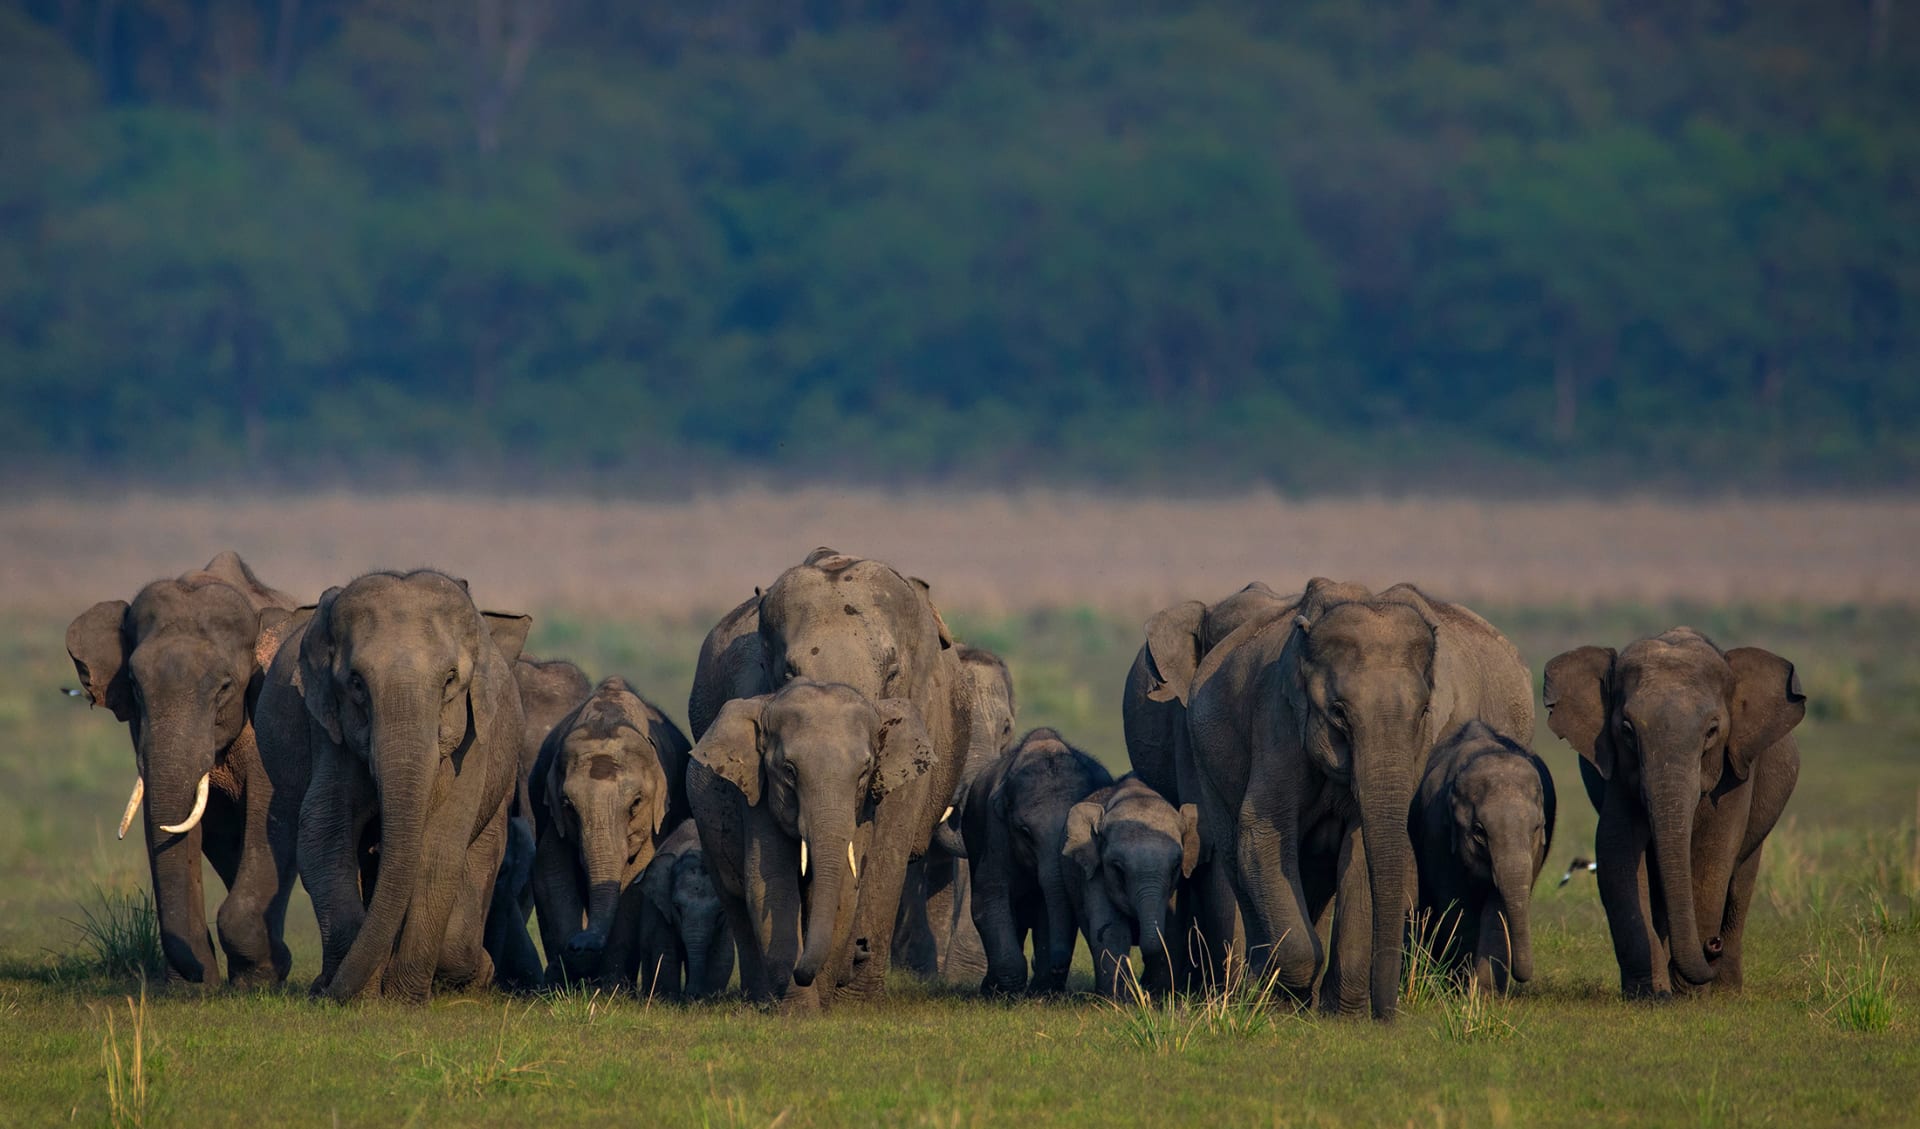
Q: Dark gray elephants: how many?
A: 15